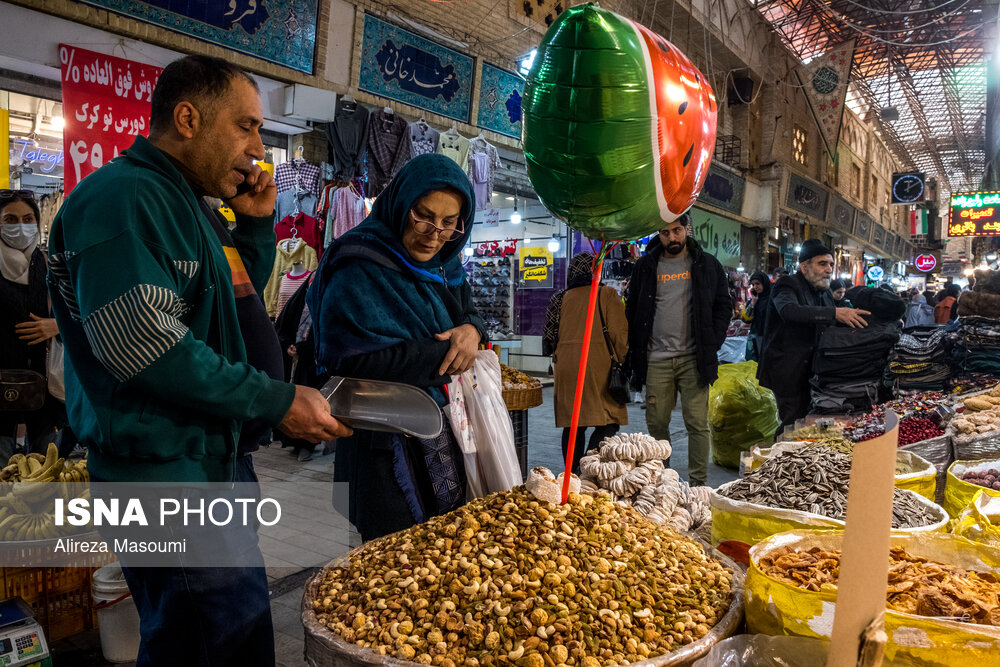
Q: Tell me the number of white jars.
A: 1